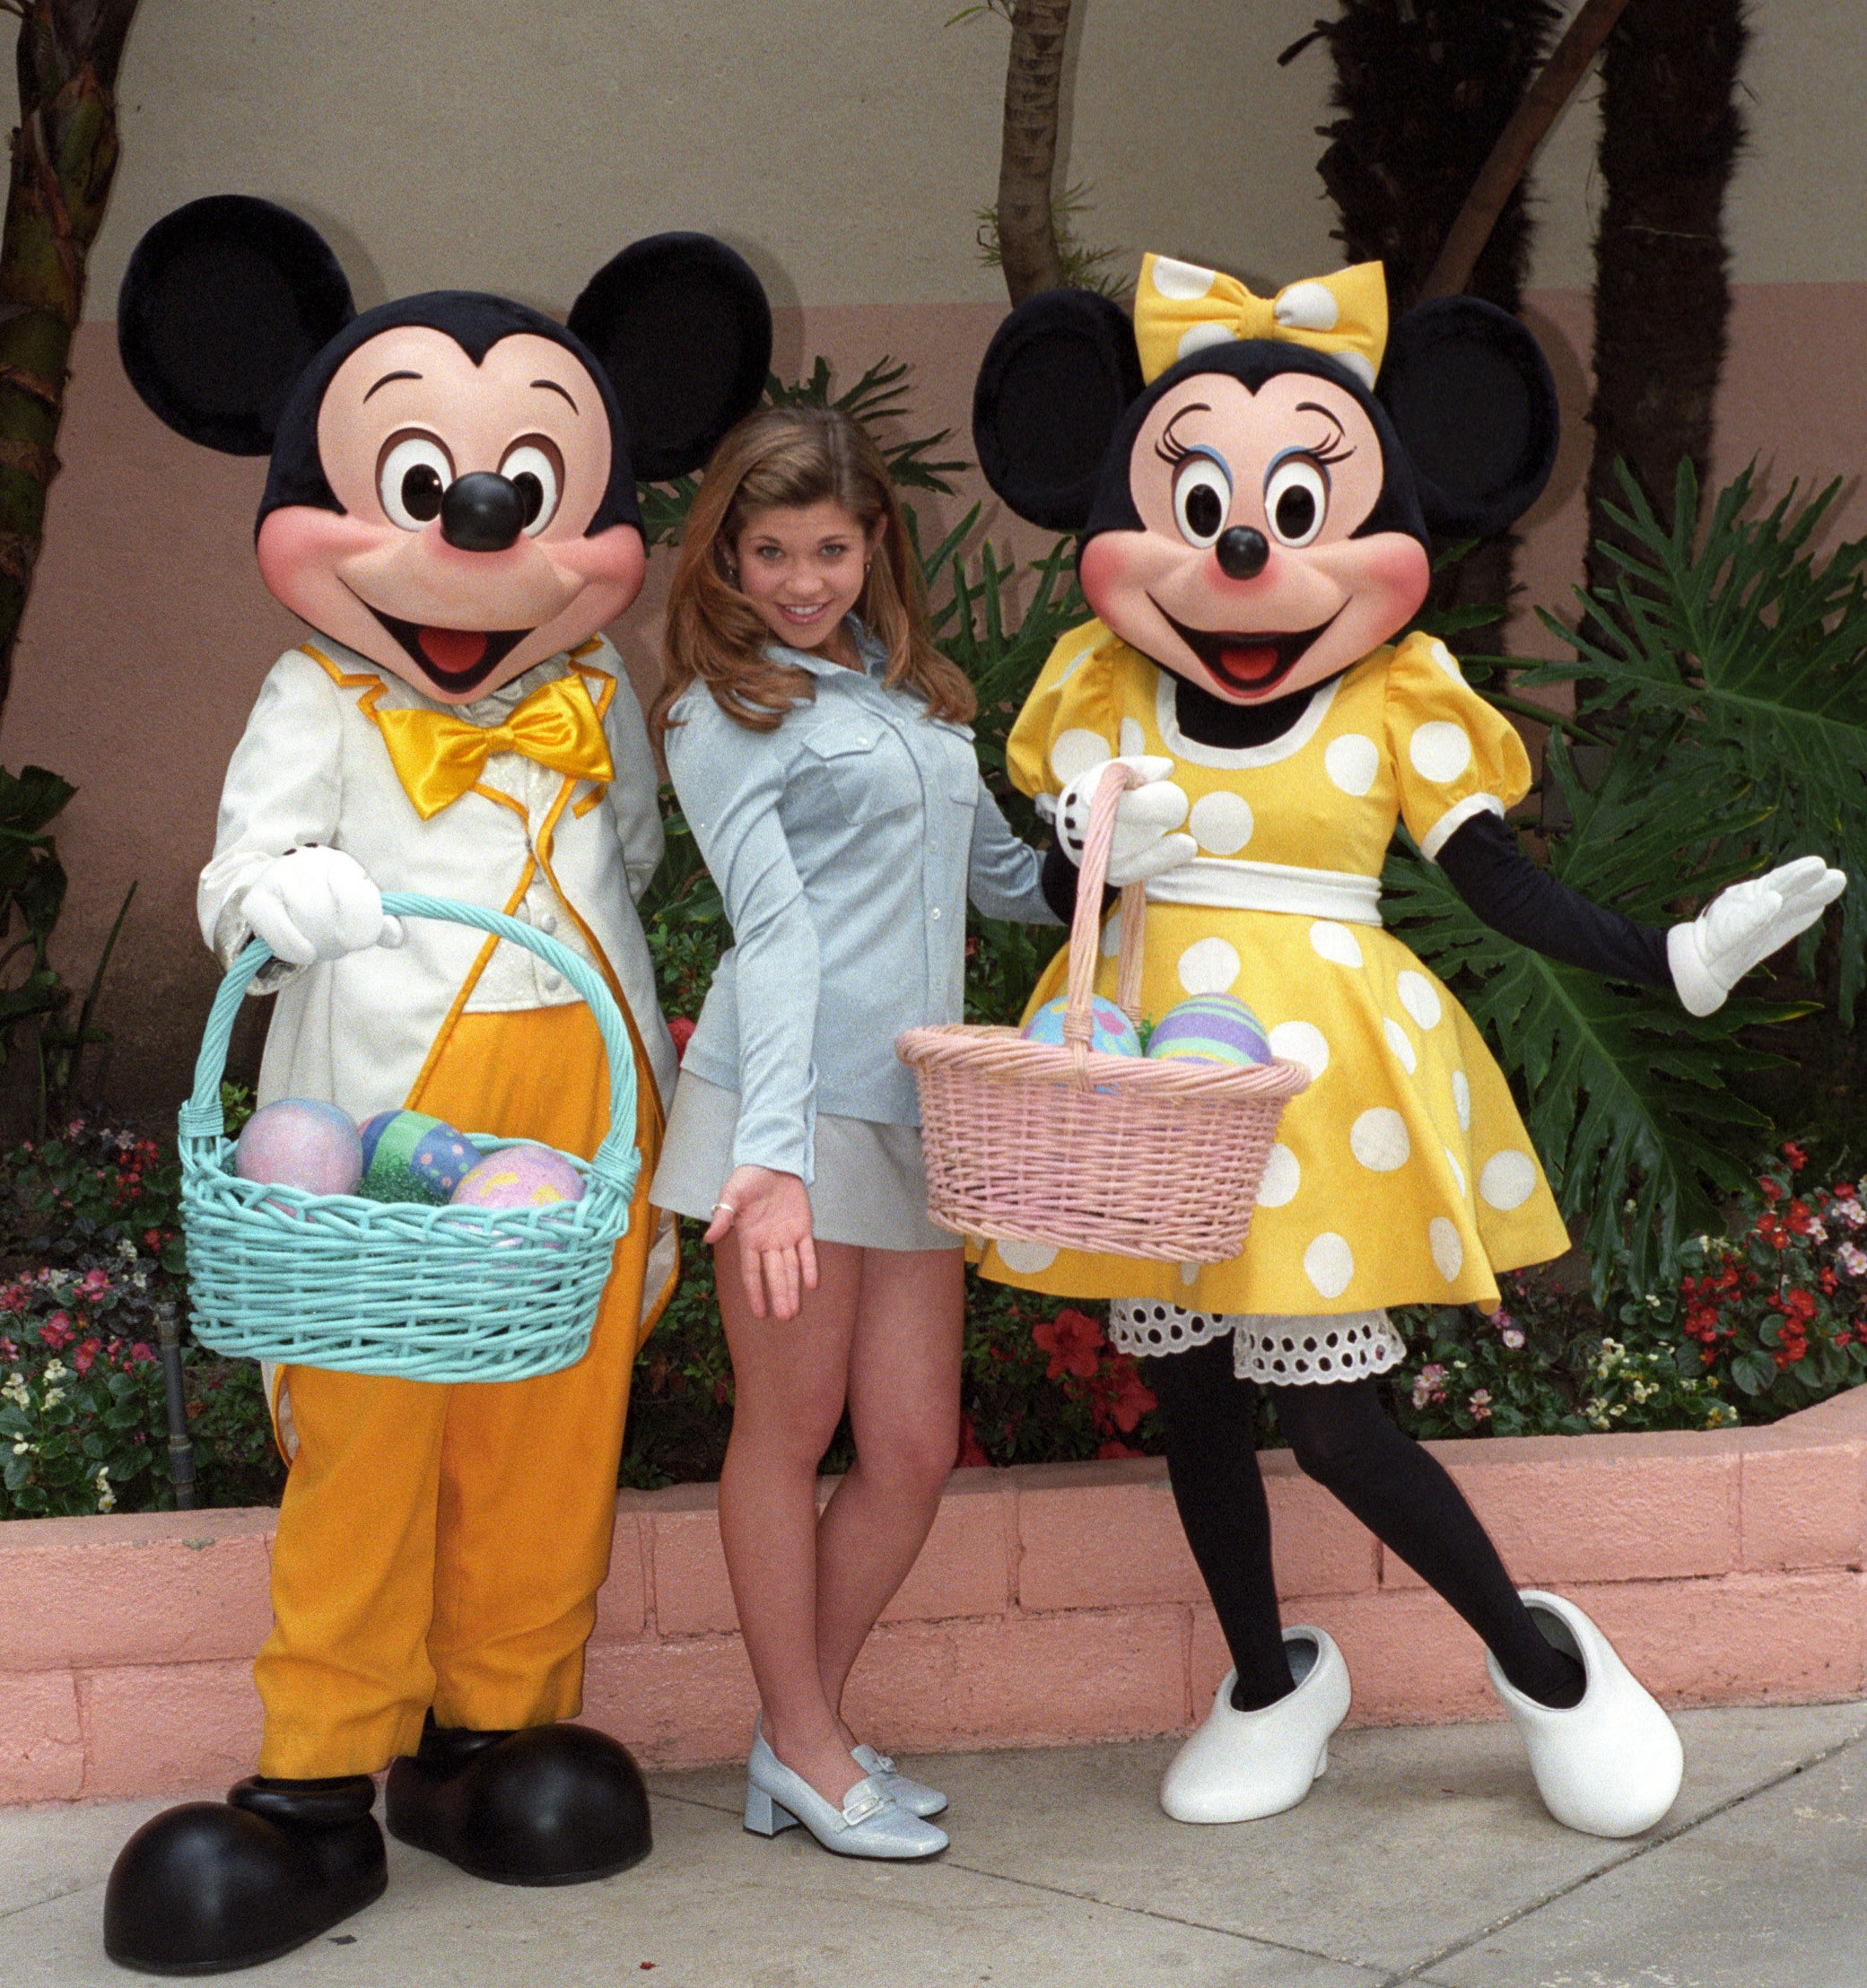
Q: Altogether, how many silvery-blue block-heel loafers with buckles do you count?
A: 2